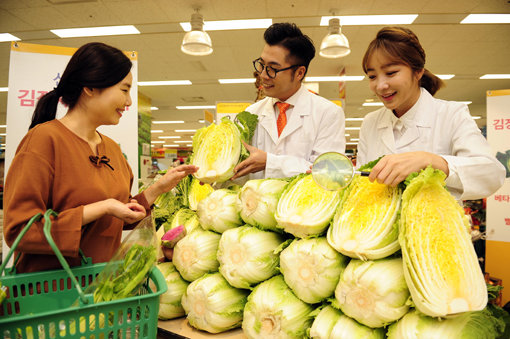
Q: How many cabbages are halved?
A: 5